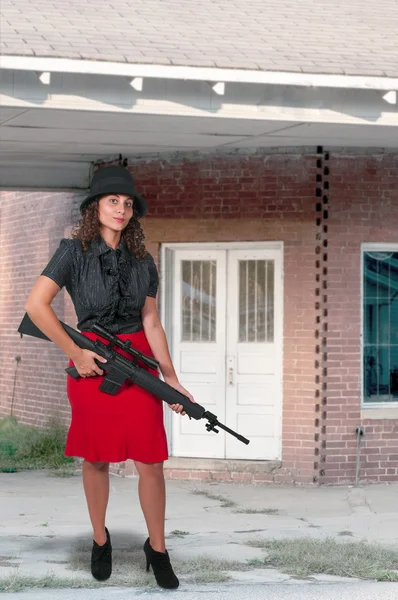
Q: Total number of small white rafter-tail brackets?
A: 4